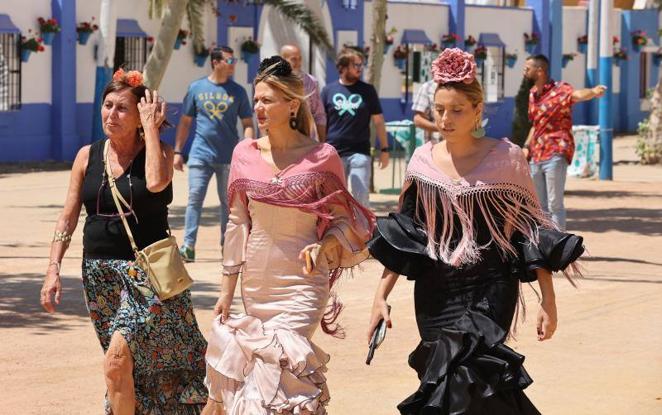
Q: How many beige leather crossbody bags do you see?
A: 1